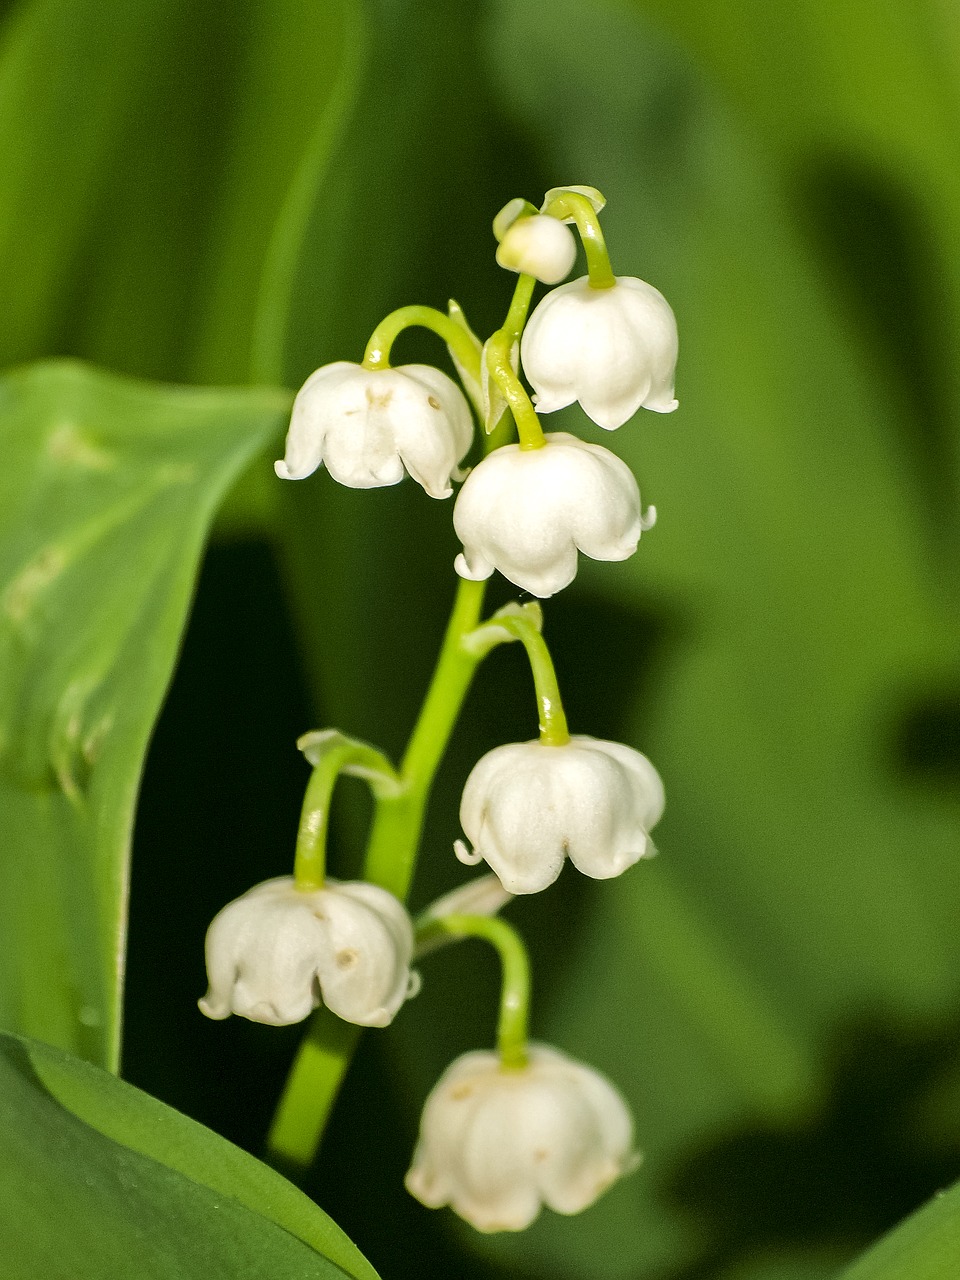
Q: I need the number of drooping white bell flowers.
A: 6